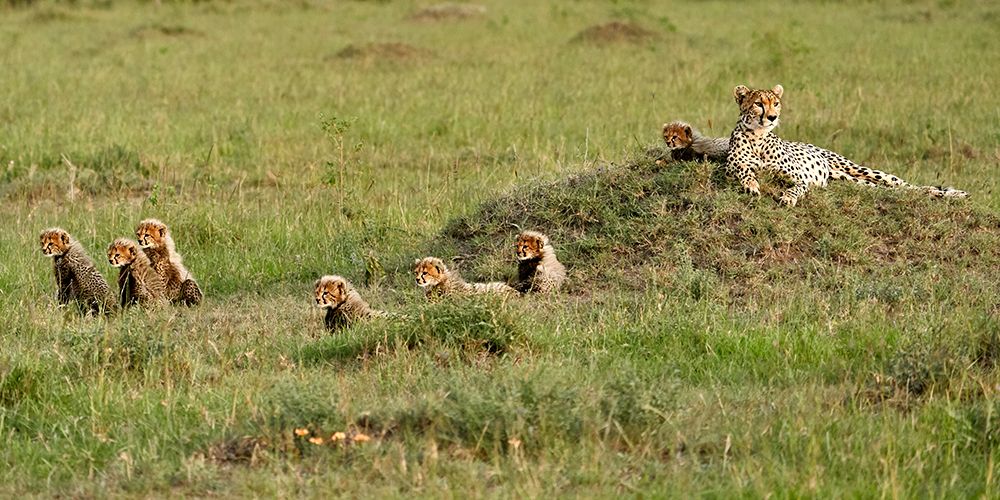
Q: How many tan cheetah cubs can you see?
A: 7